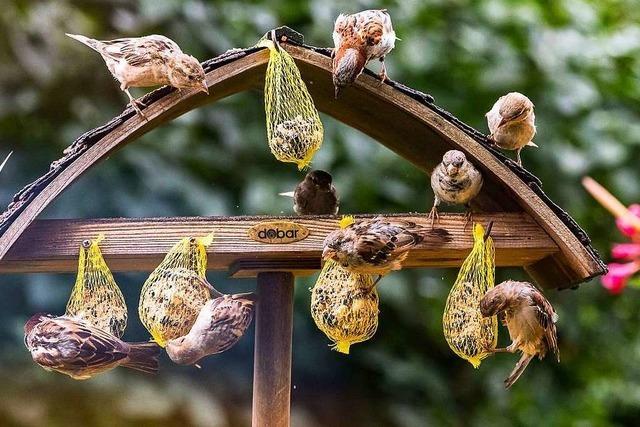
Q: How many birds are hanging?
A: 4